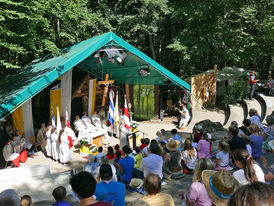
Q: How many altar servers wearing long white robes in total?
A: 3